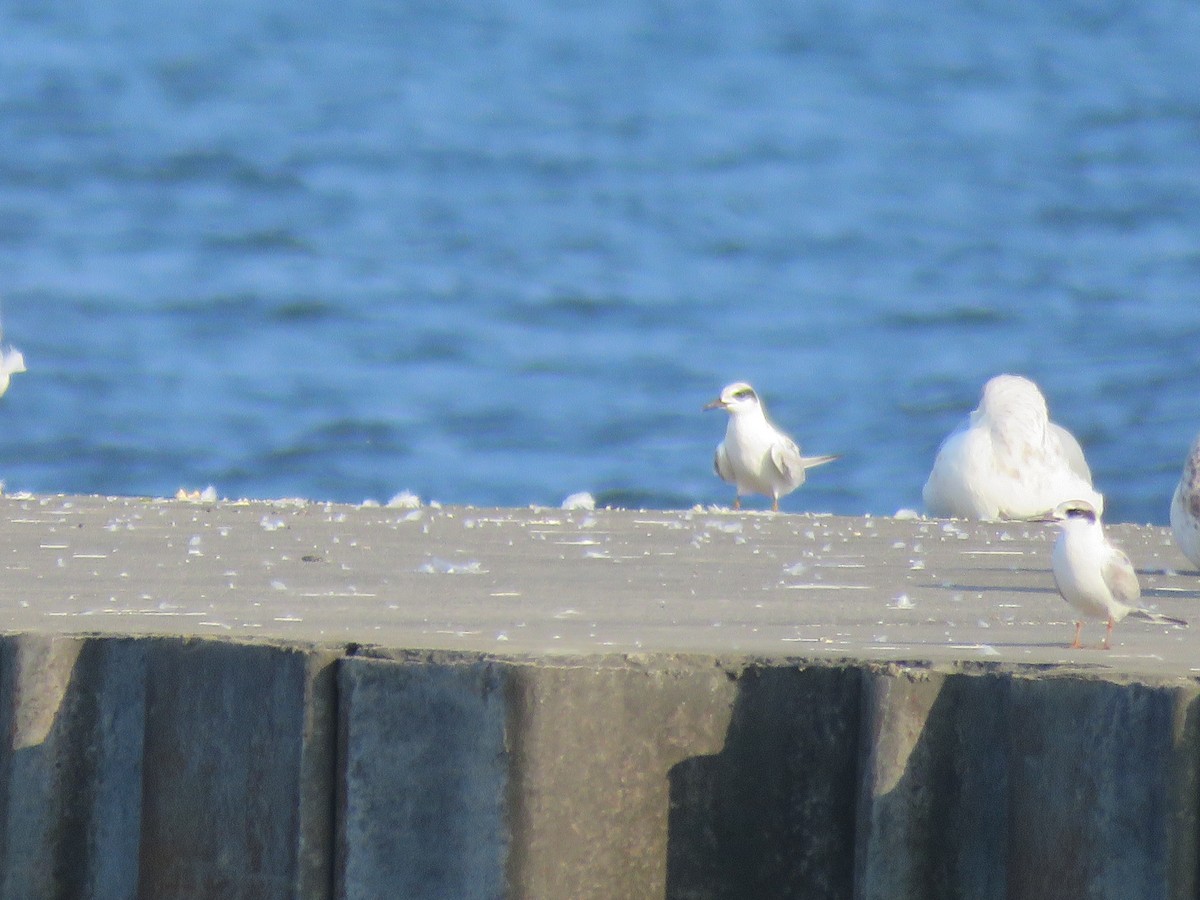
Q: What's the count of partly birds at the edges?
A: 2